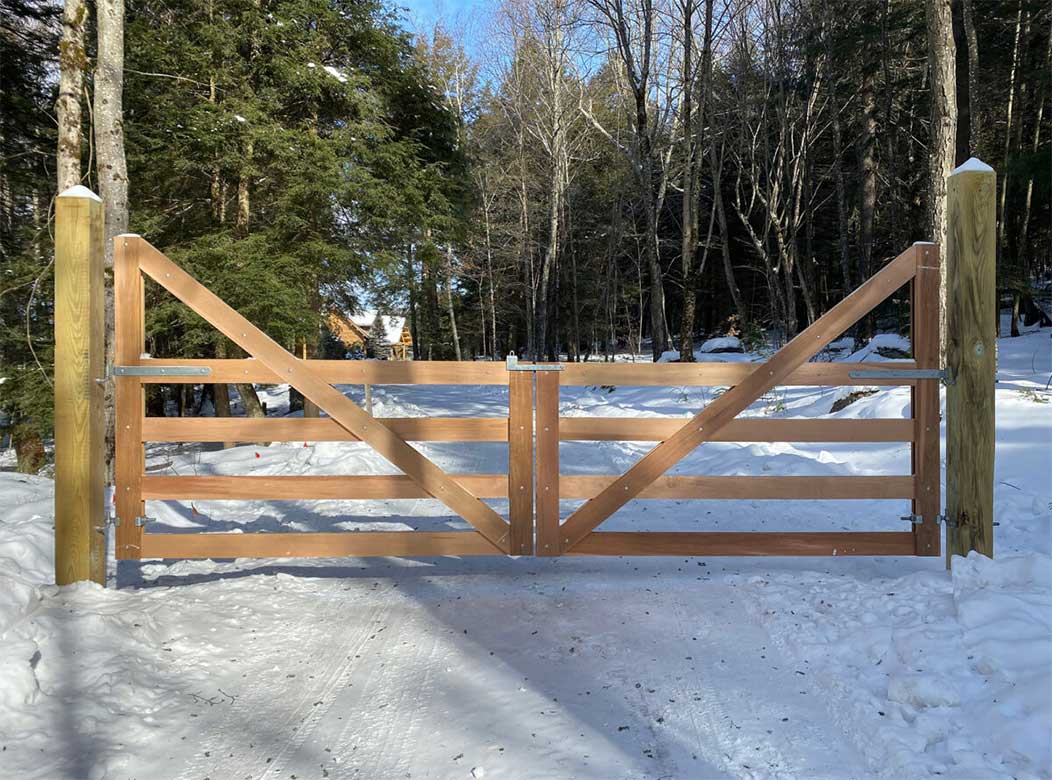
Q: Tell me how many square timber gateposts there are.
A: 2